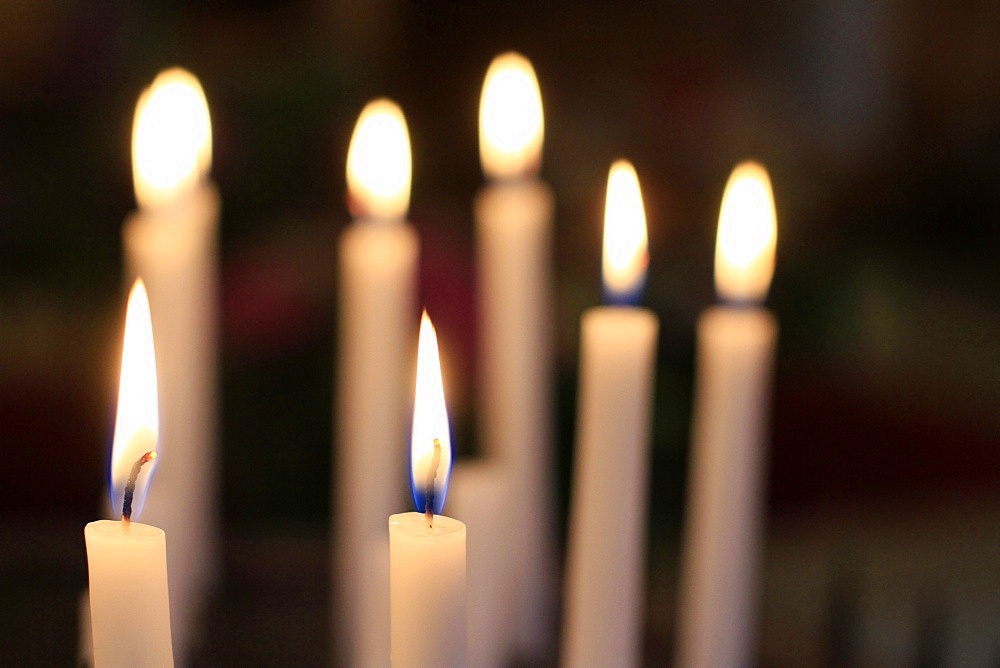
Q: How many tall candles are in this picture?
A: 5